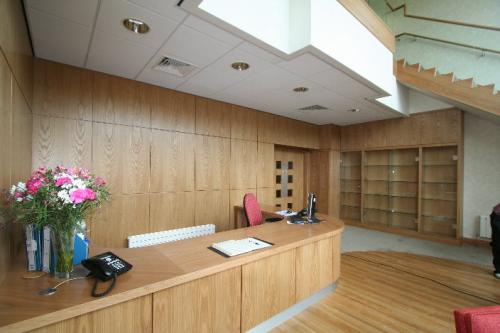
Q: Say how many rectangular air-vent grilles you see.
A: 2